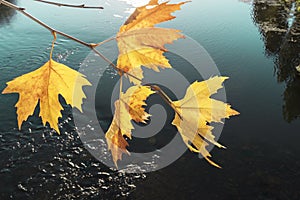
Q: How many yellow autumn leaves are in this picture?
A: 4